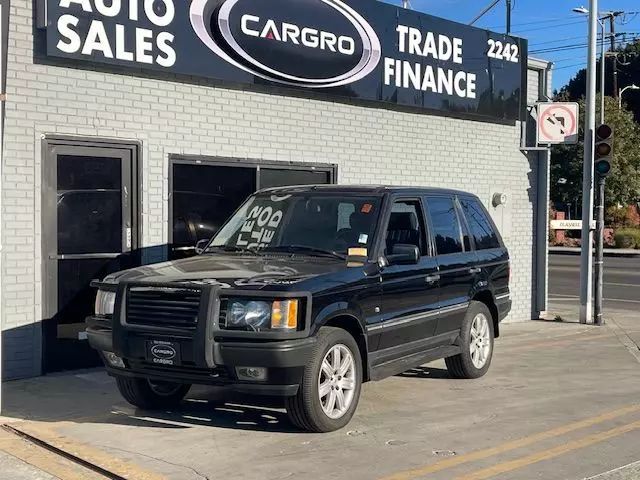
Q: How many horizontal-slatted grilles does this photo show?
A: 1